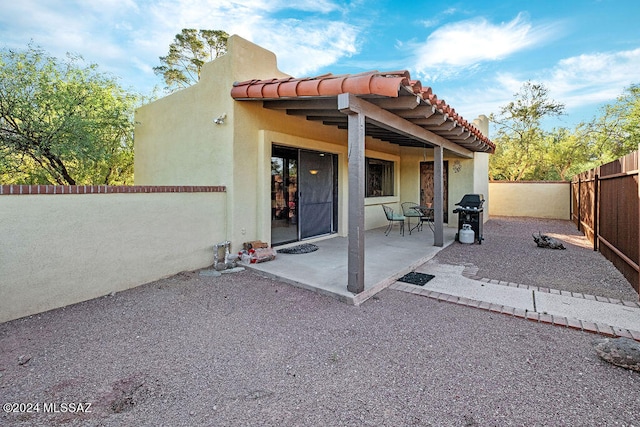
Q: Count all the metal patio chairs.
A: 2